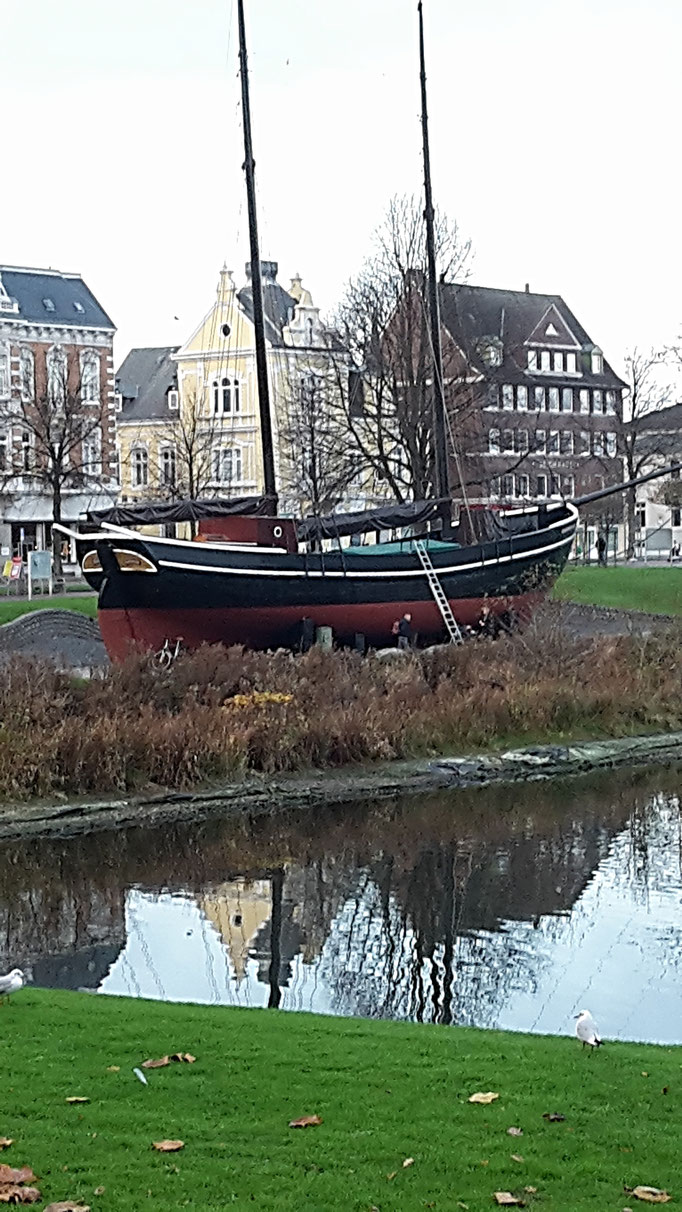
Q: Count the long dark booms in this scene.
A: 2